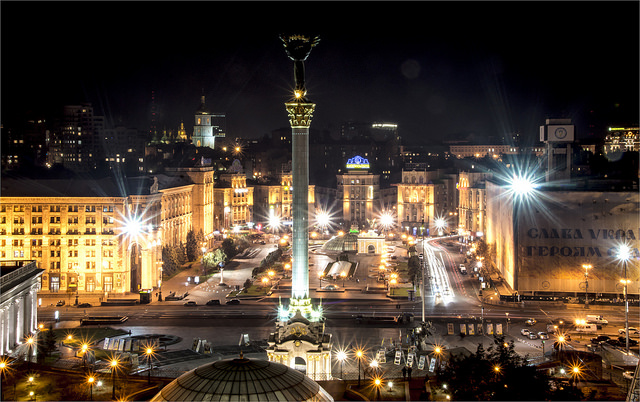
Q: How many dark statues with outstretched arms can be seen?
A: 1